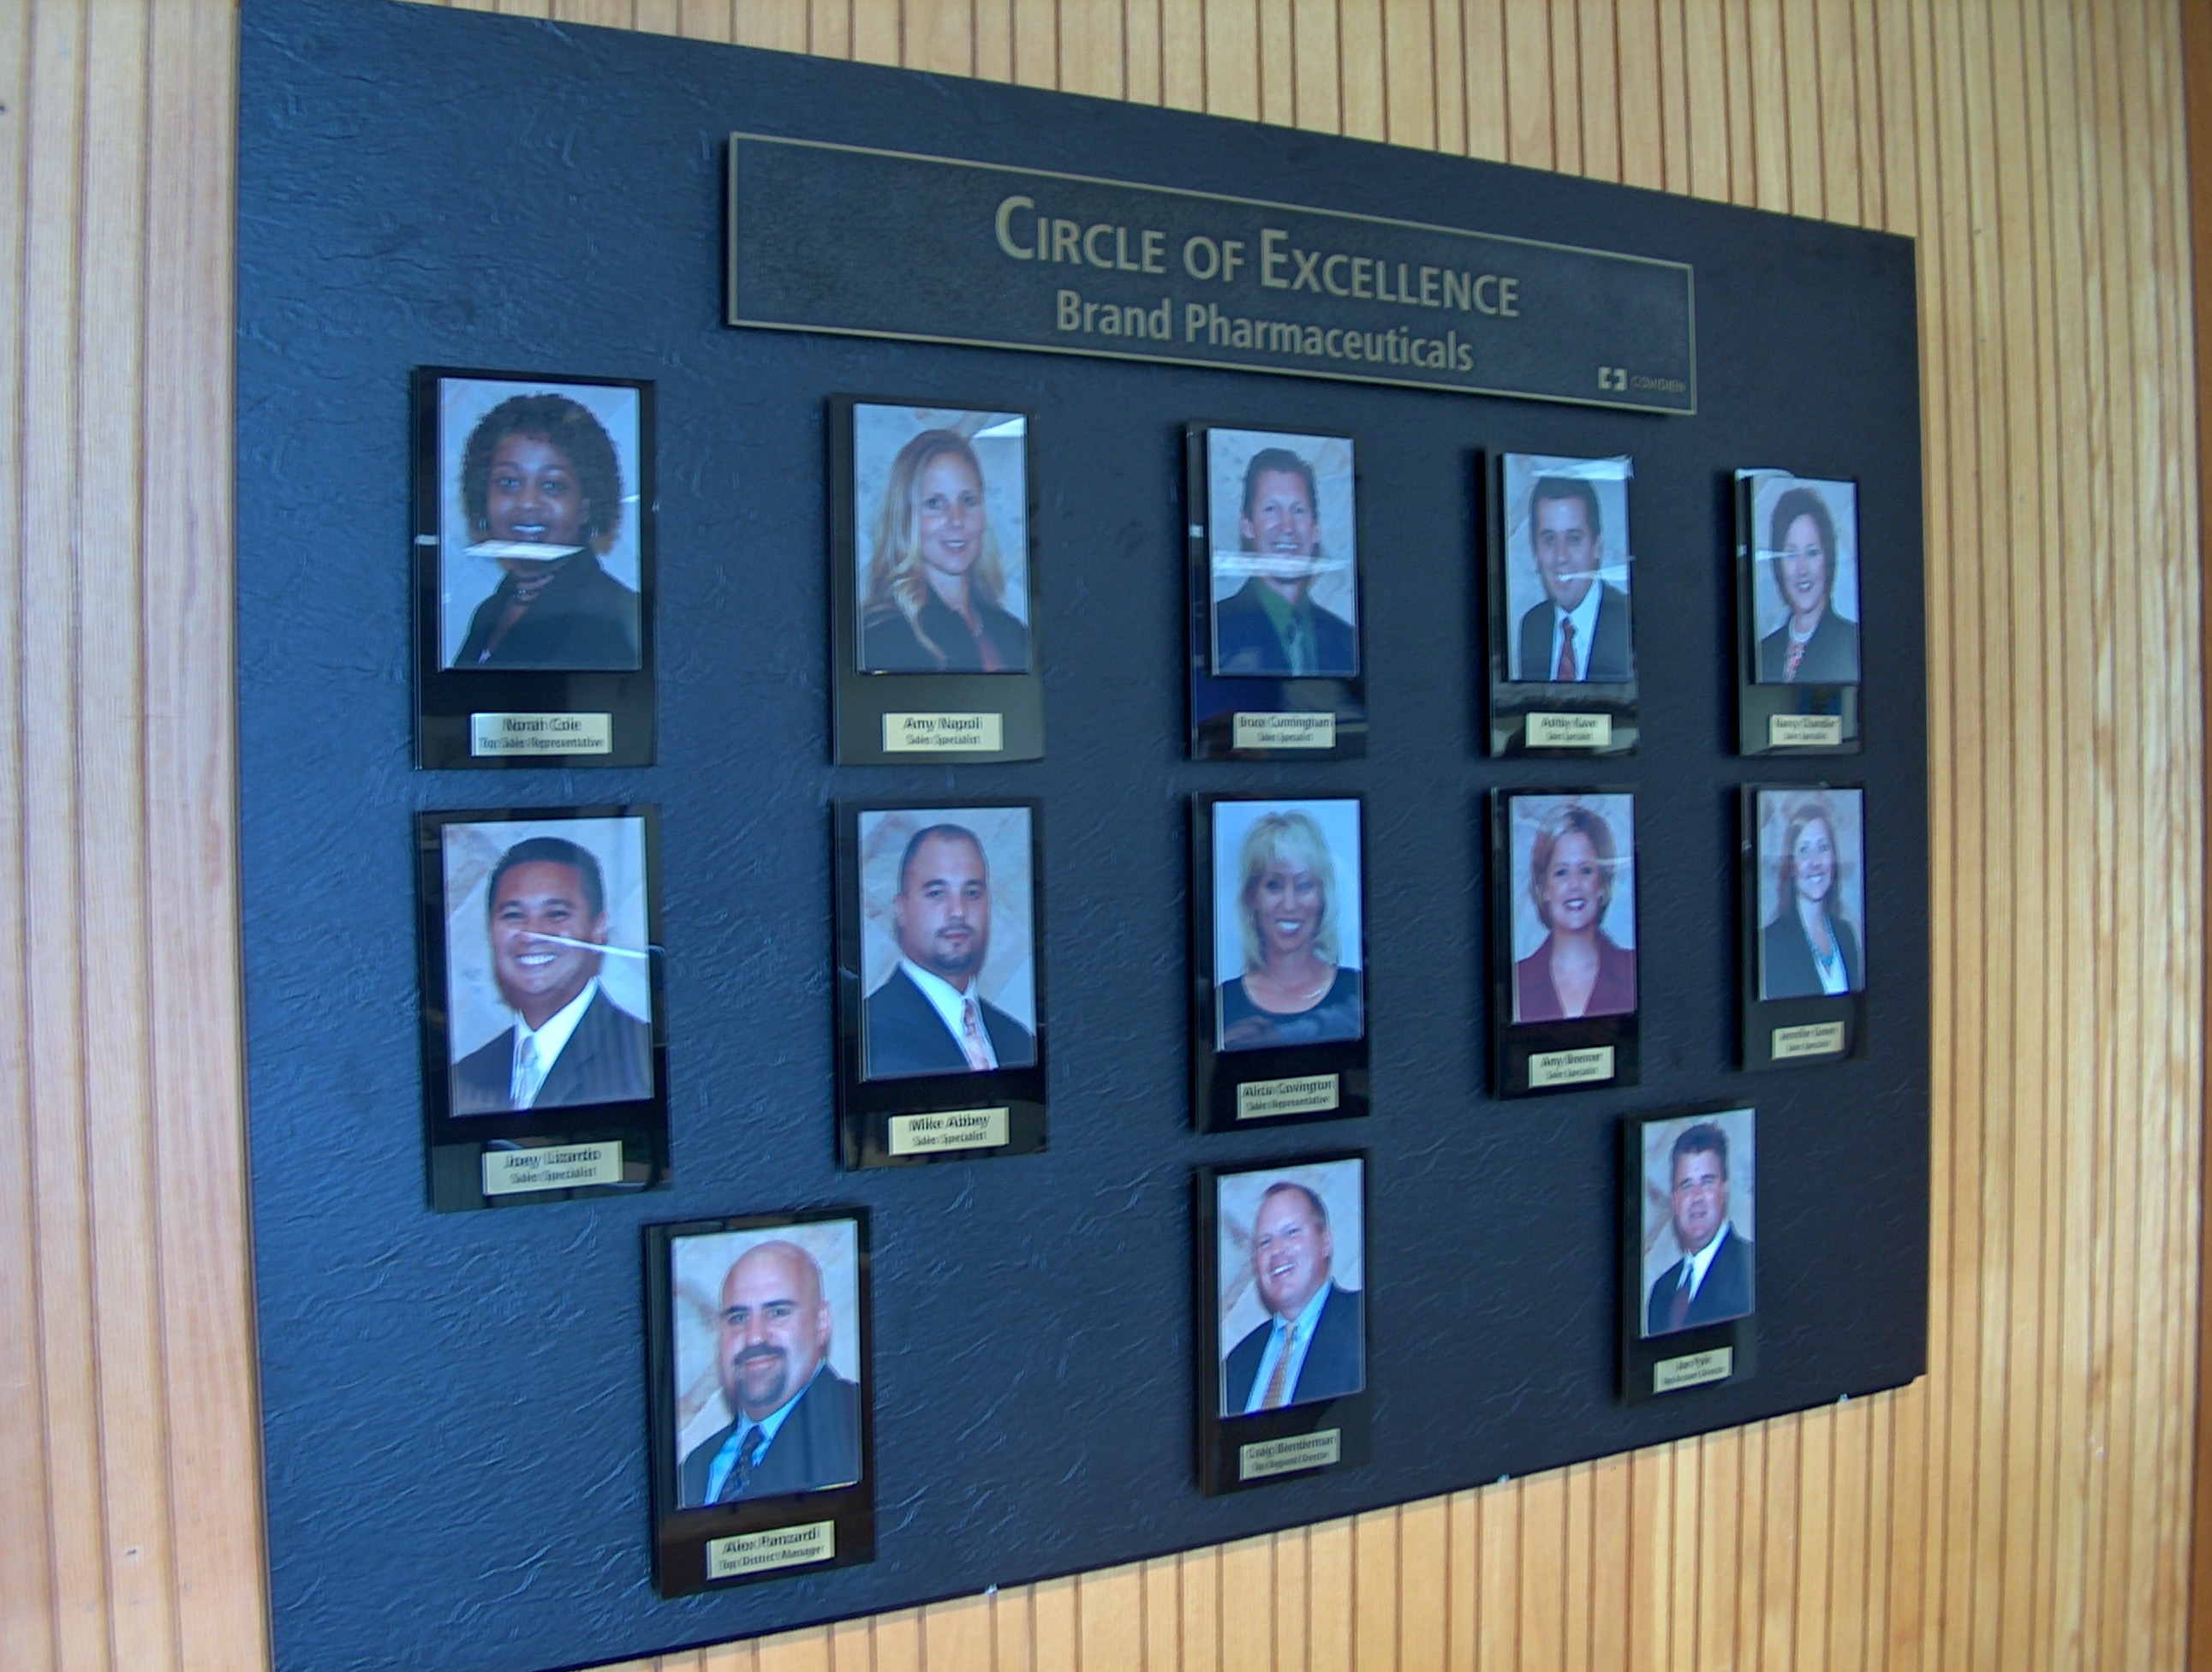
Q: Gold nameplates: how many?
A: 13